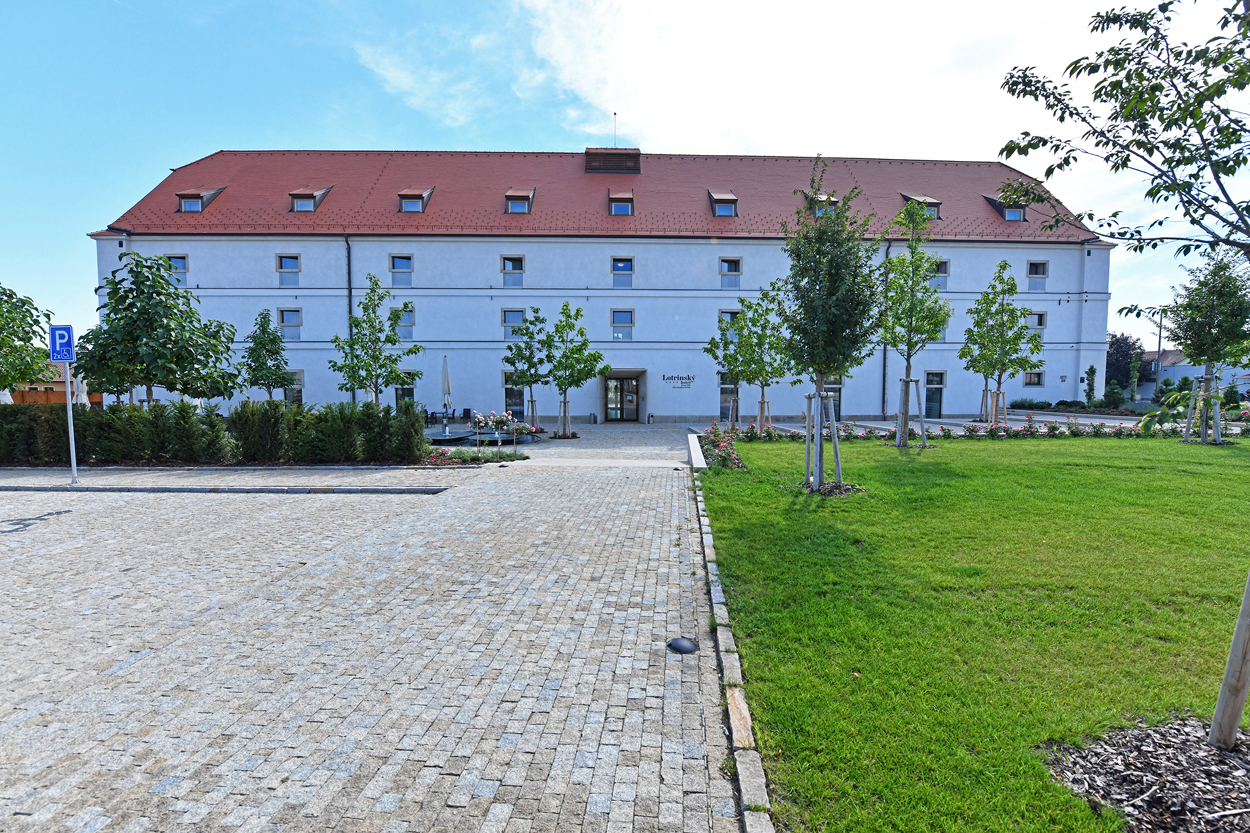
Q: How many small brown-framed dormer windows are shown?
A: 9